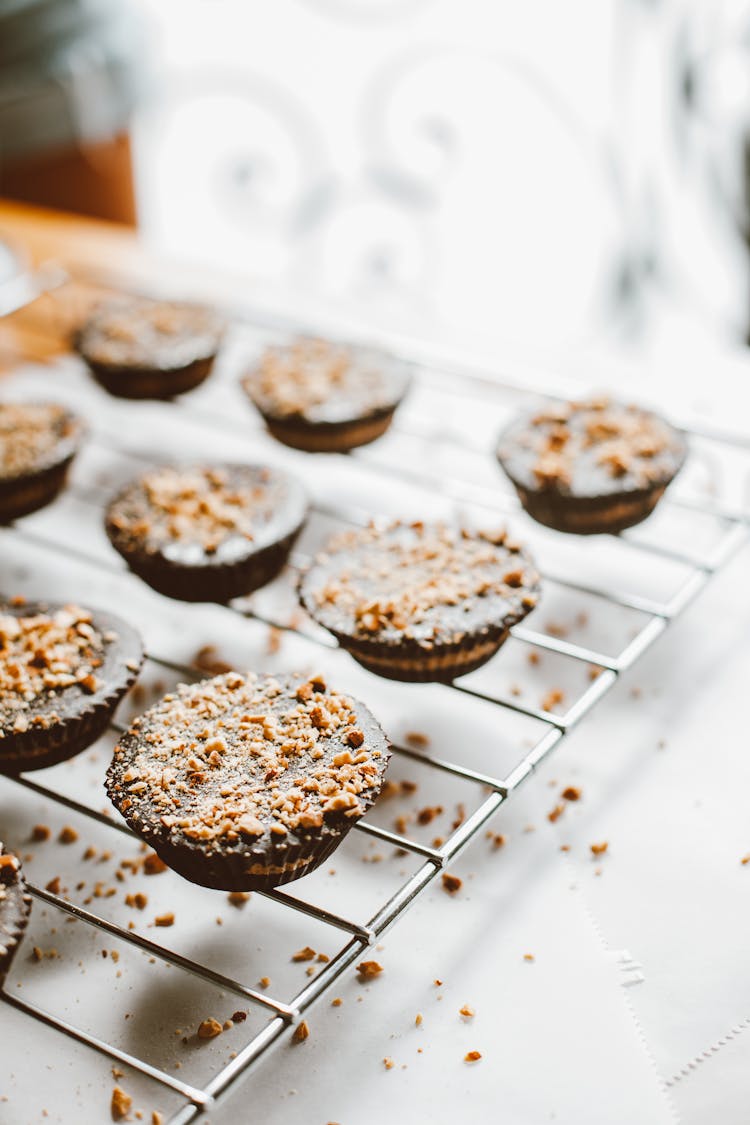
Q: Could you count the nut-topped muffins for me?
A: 9